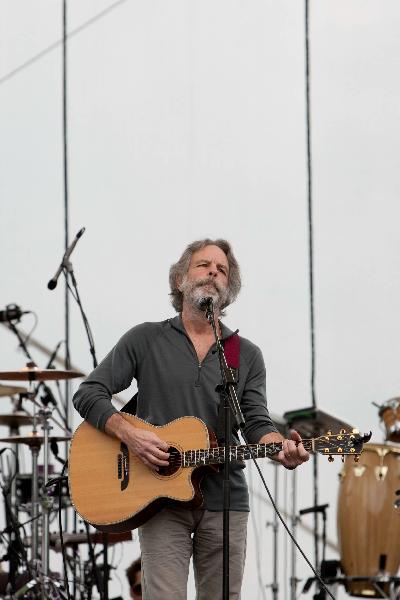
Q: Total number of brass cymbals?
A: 4